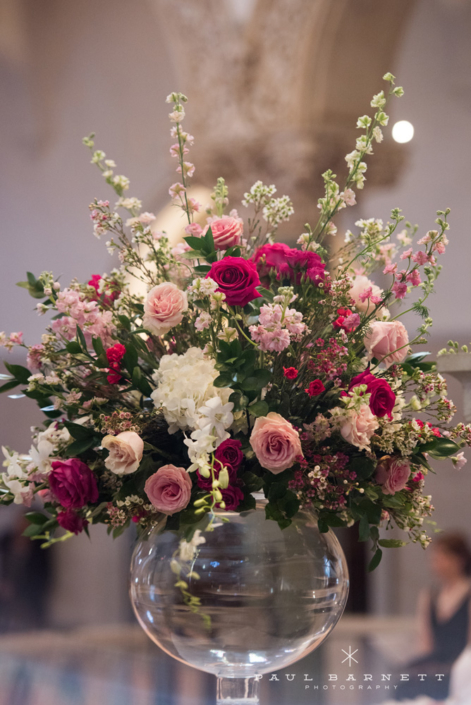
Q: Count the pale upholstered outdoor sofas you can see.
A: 0